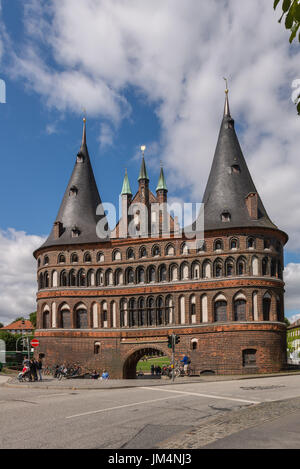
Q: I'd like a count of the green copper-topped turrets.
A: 3